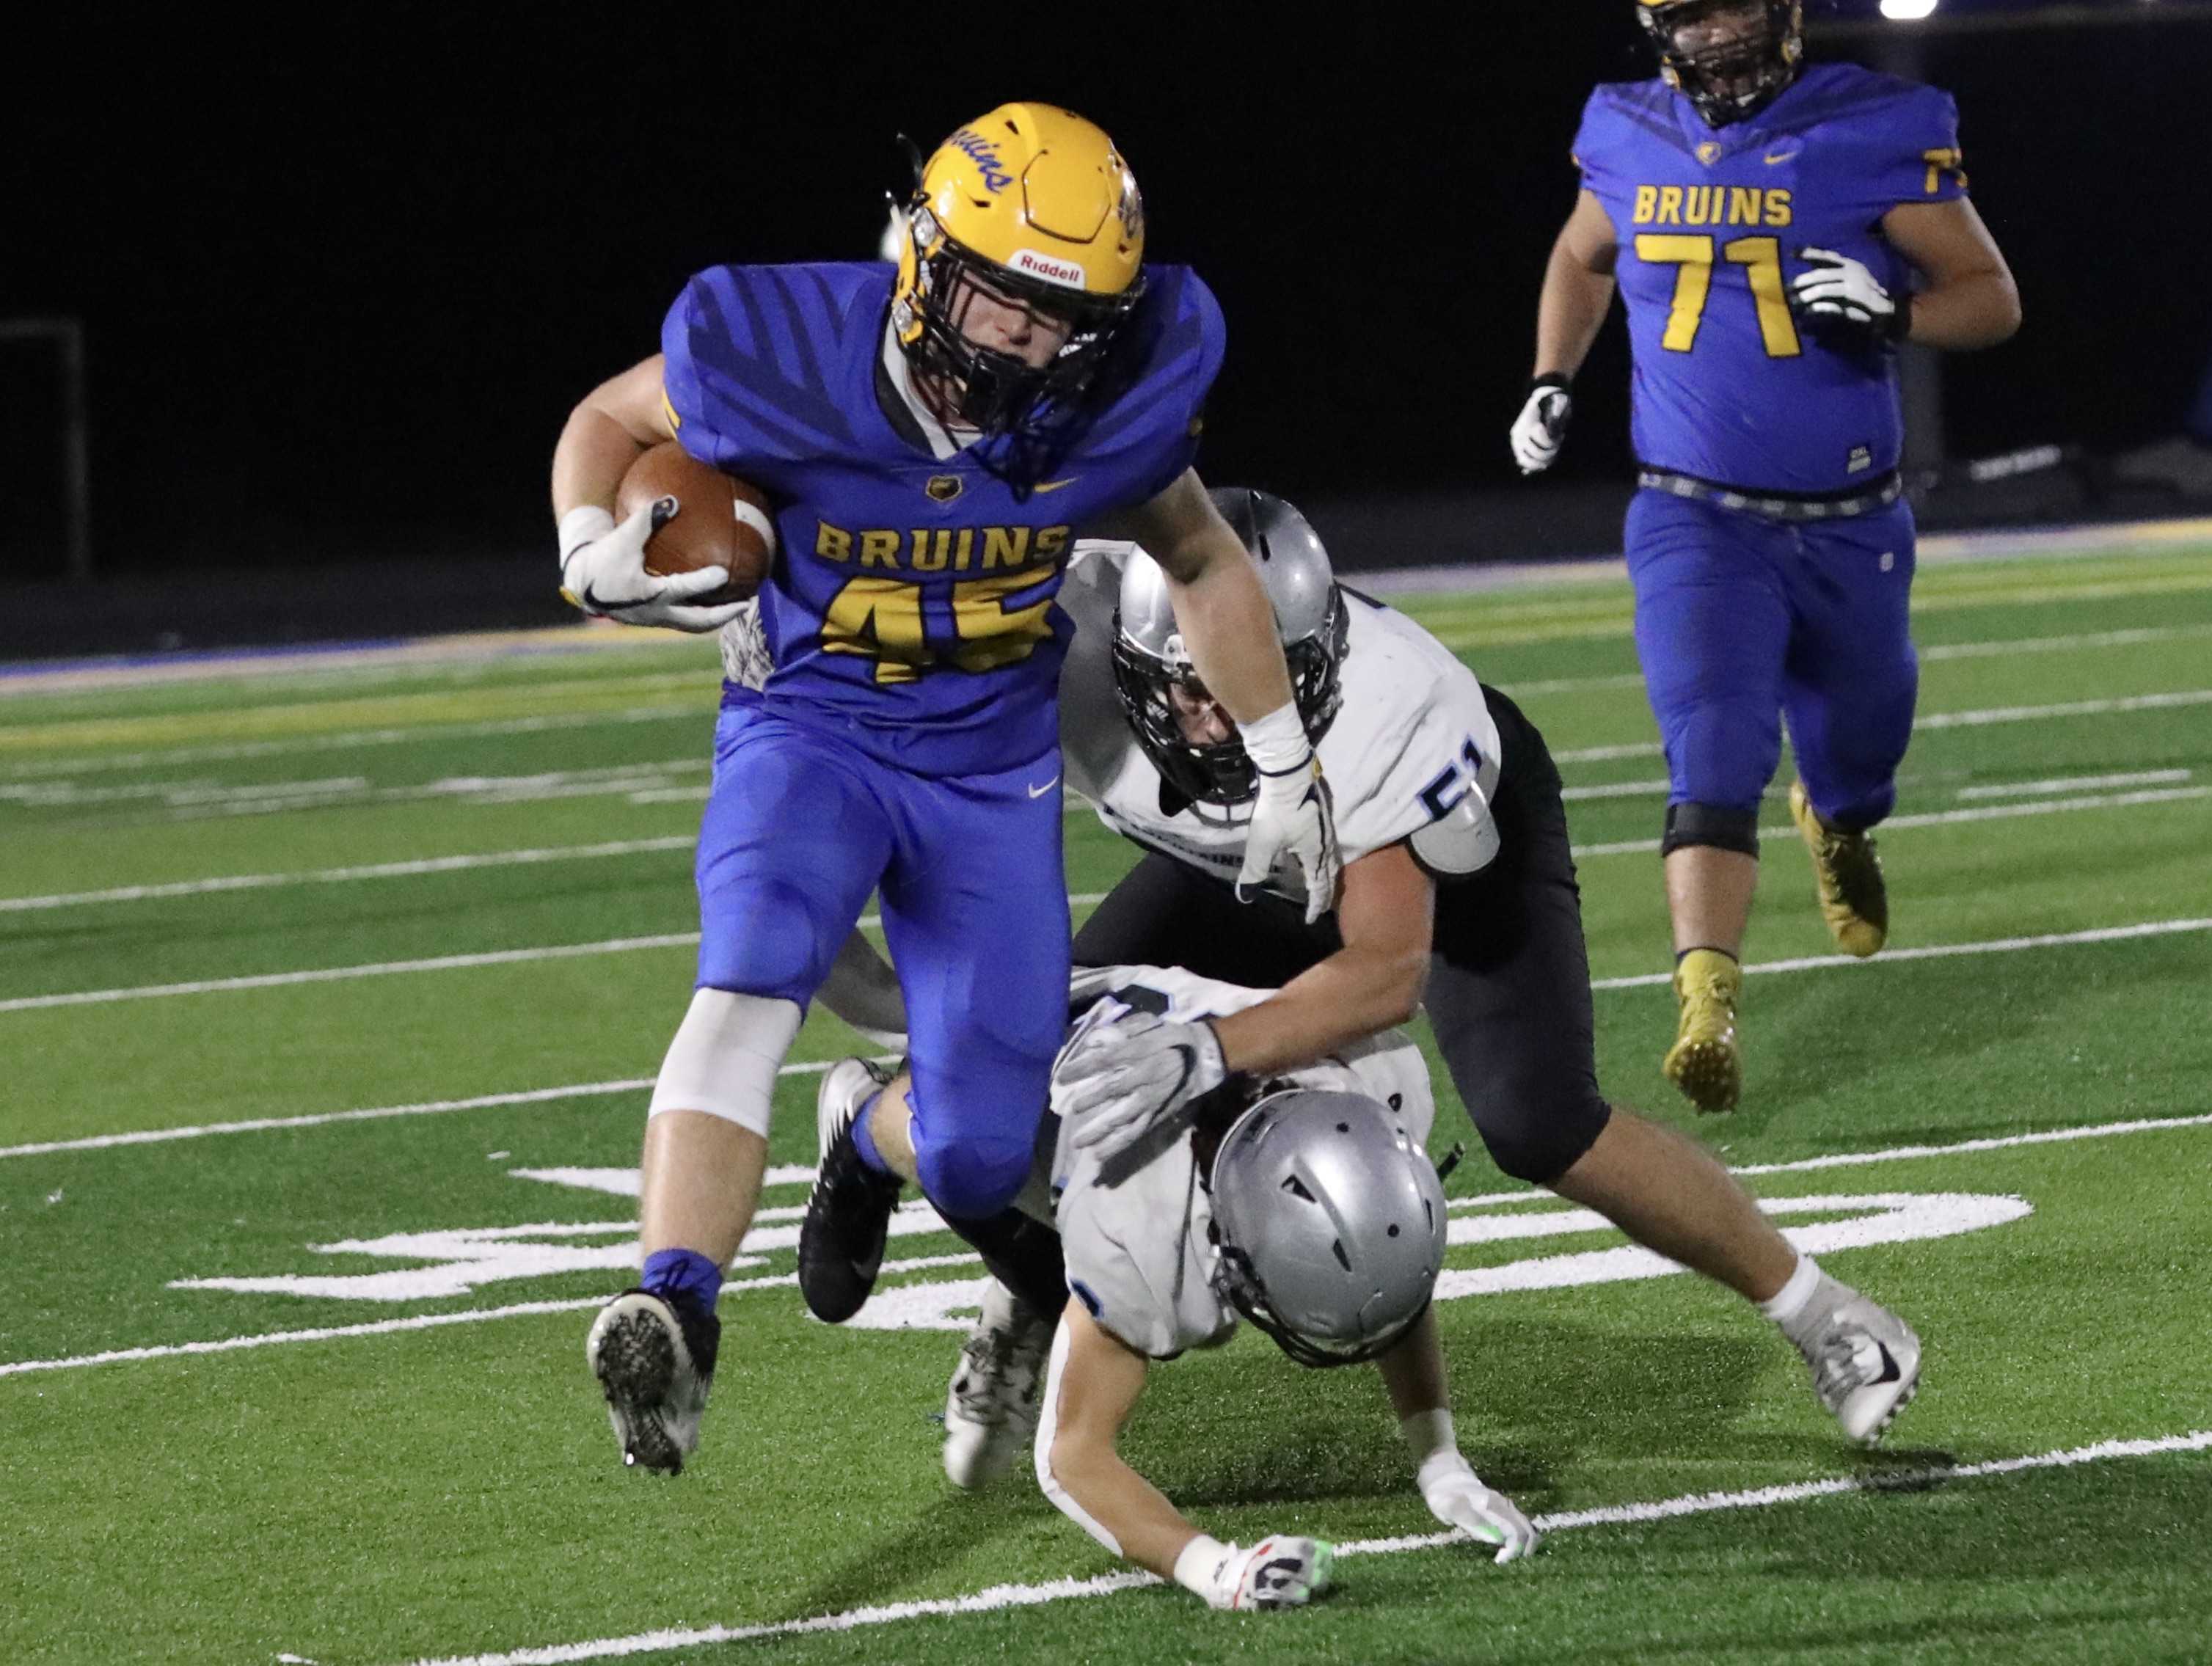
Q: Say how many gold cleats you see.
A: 2